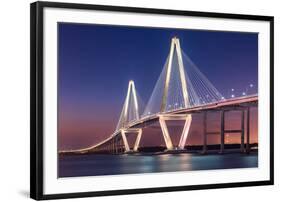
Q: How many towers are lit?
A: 2